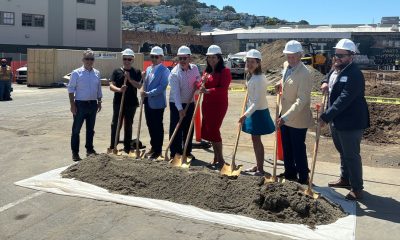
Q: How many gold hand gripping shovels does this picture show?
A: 7